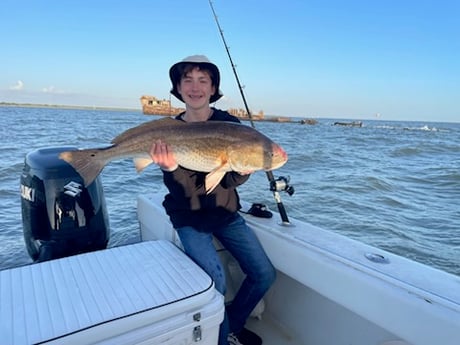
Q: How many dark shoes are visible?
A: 1